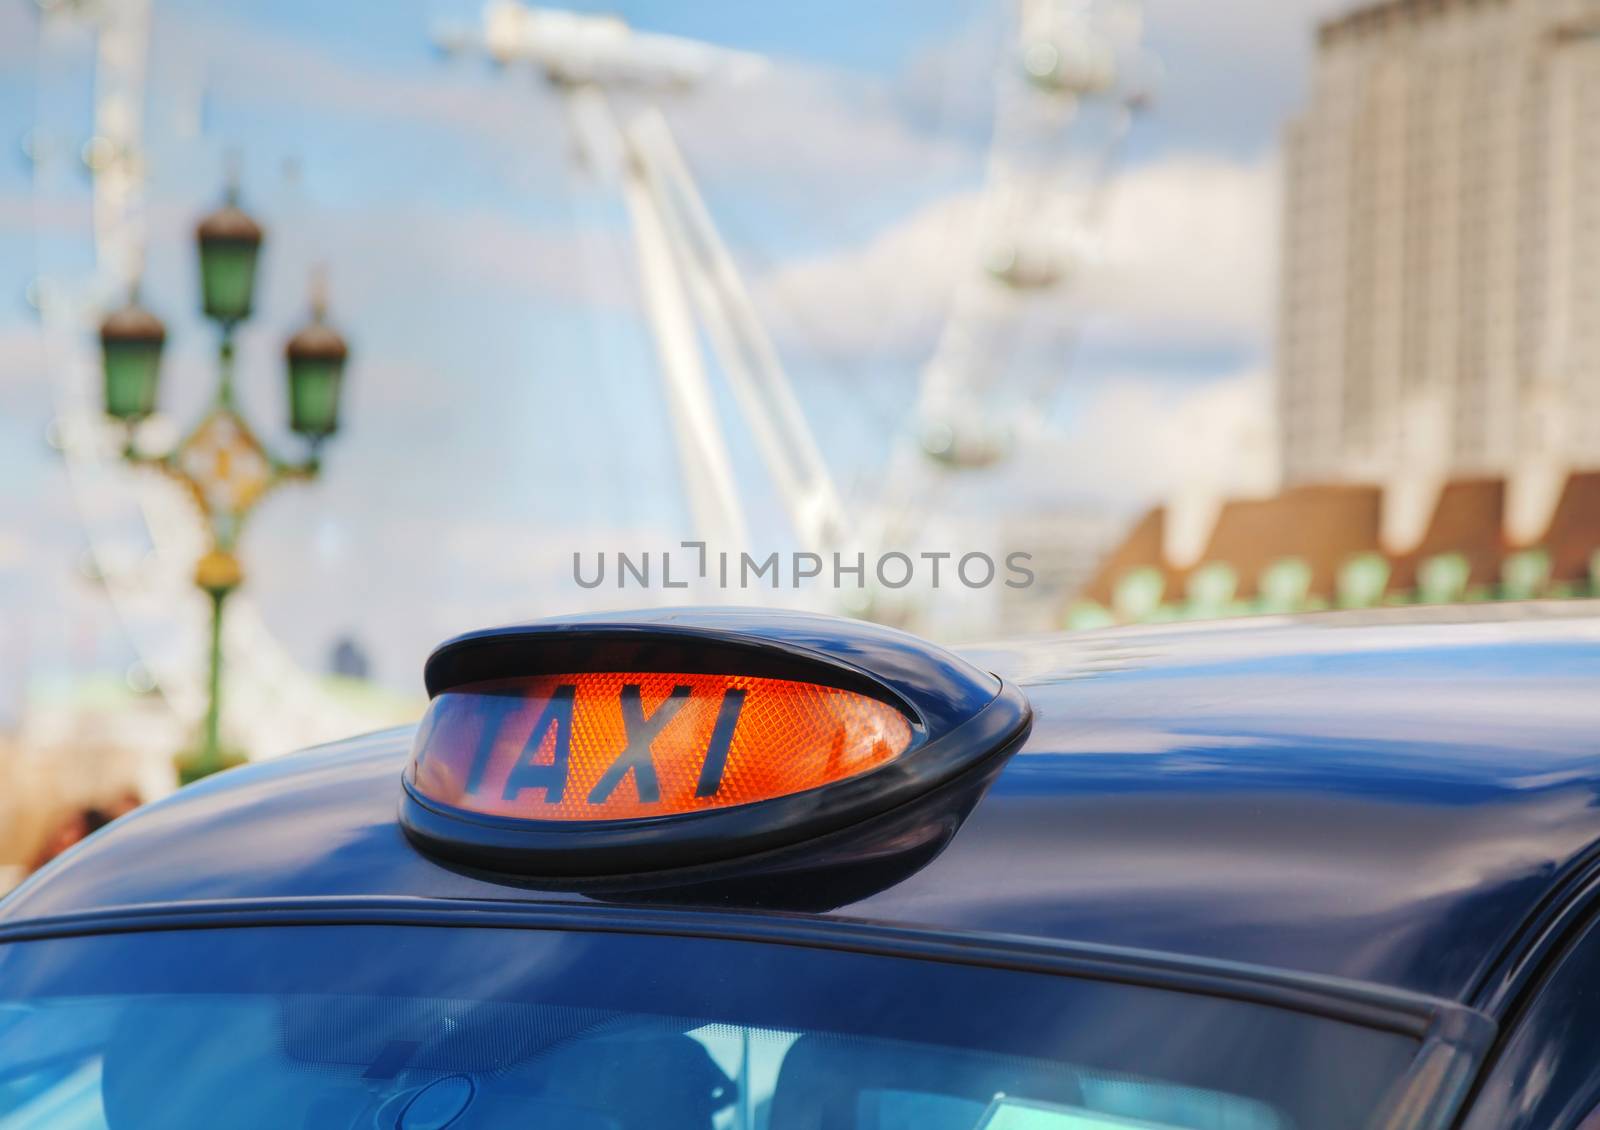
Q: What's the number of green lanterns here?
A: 3